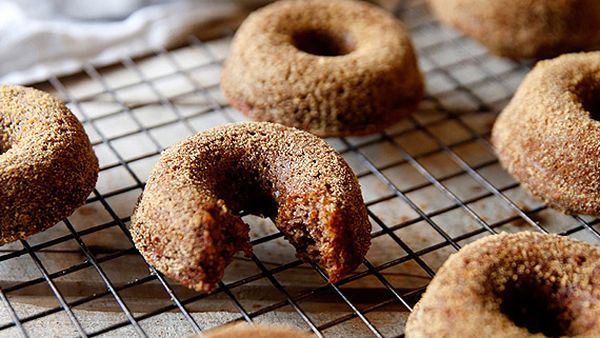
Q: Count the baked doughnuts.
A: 7